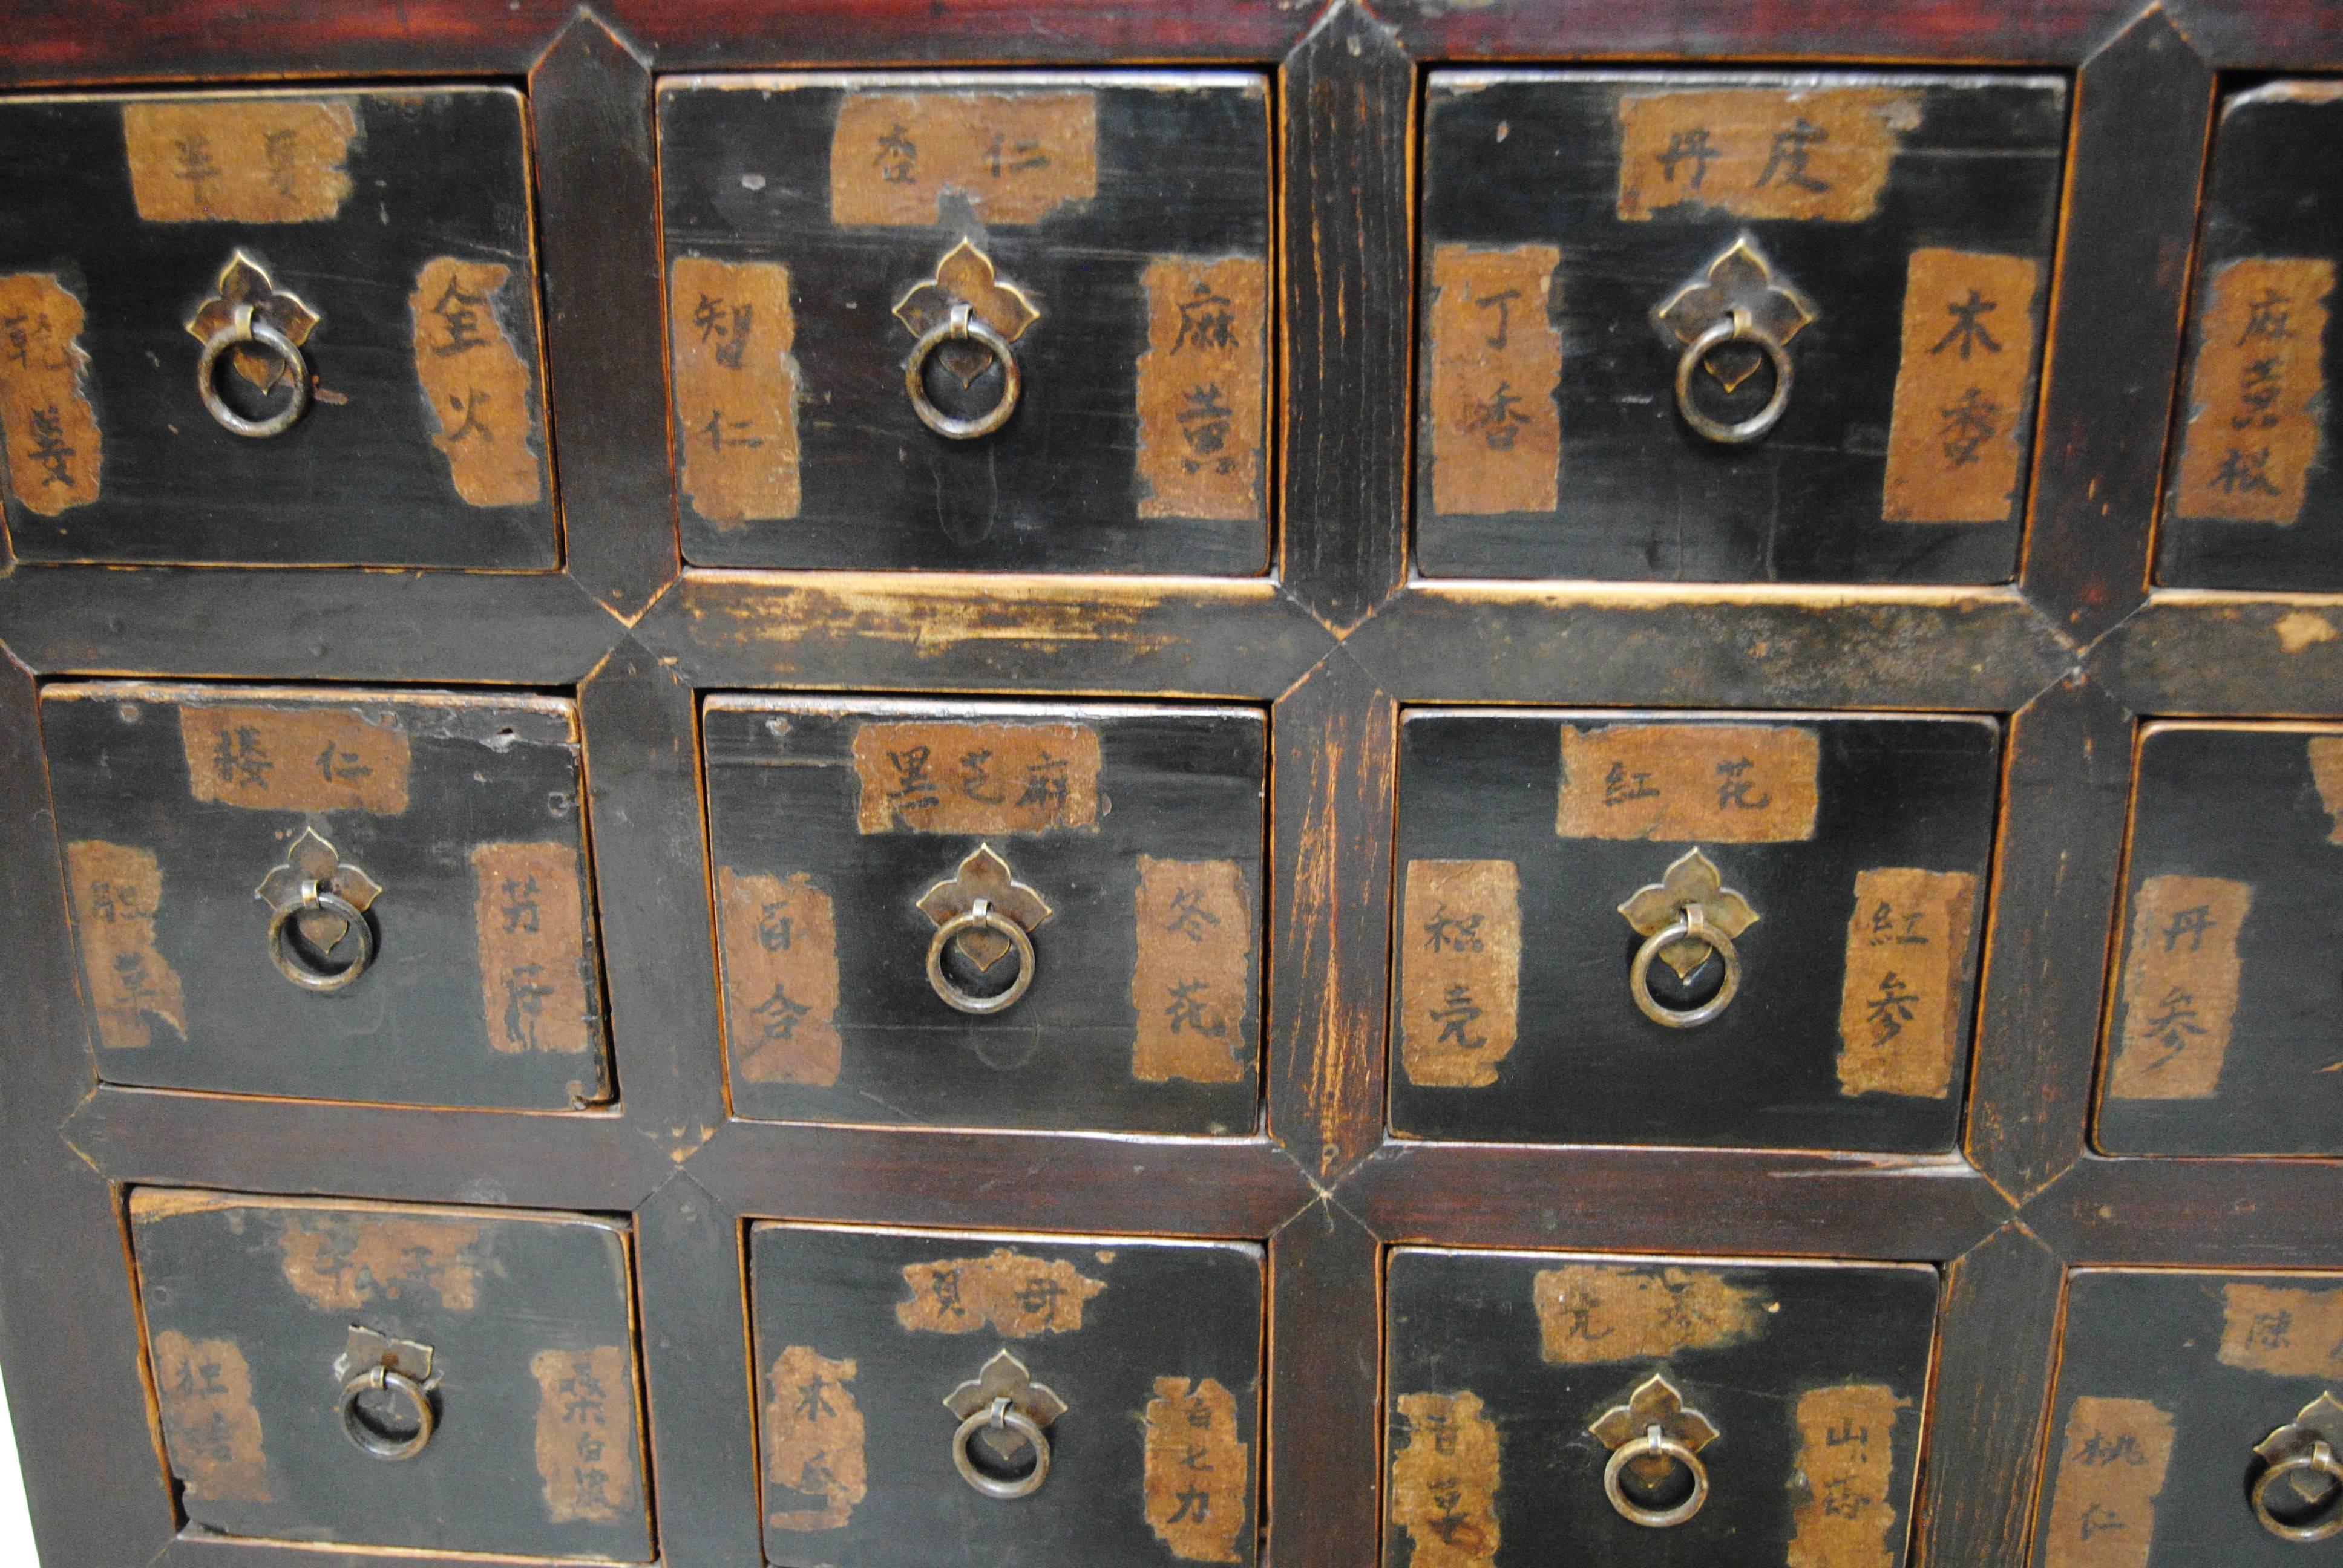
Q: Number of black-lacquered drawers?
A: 12